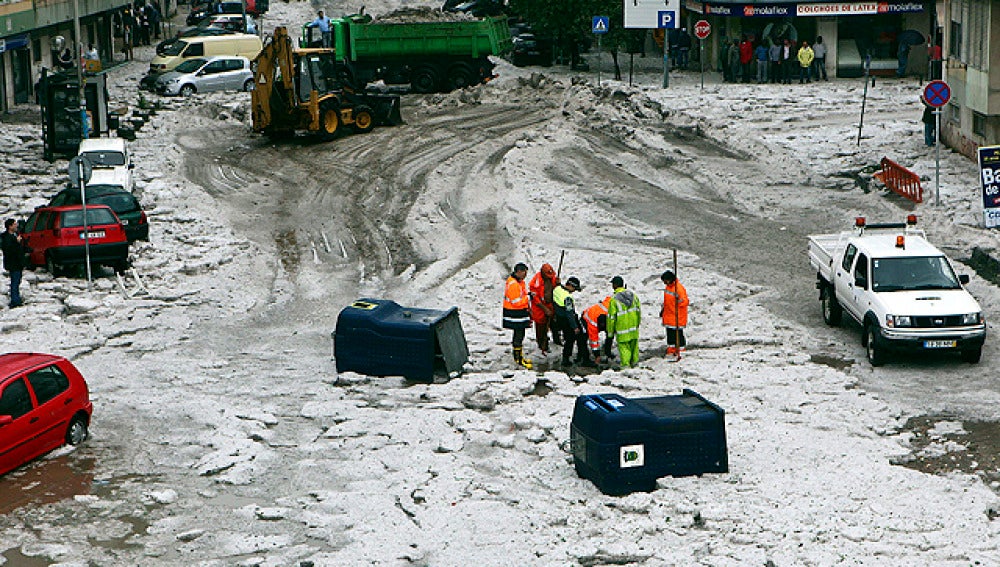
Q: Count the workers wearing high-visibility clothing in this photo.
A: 6